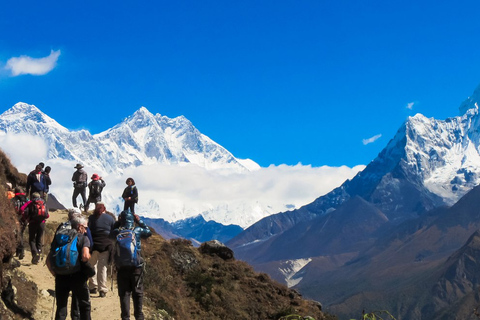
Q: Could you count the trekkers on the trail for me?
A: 13